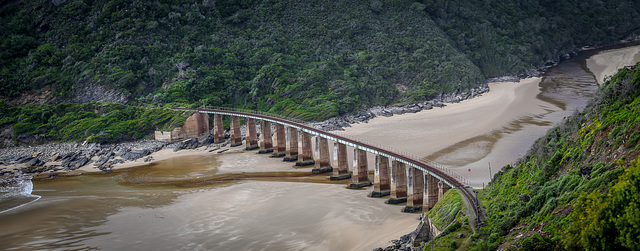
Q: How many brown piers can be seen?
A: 15